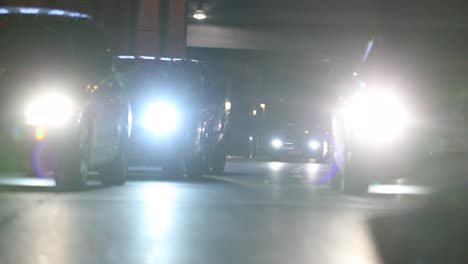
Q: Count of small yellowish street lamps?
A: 3